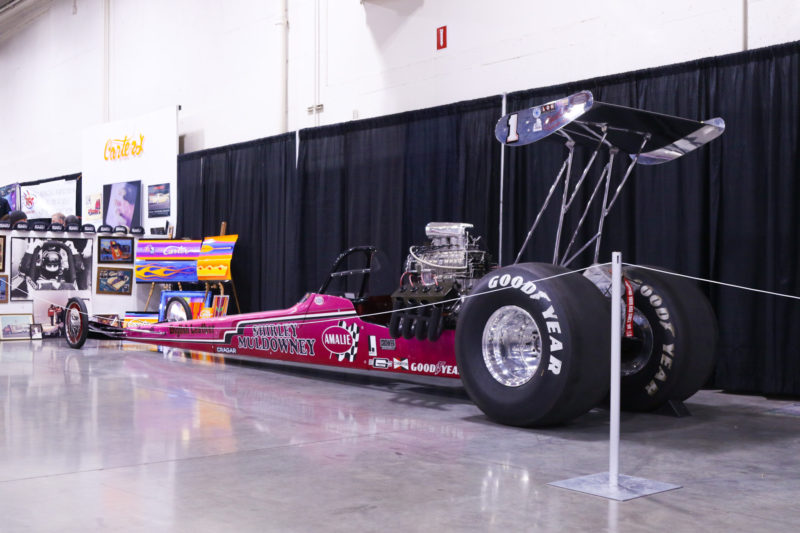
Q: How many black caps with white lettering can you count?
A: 9